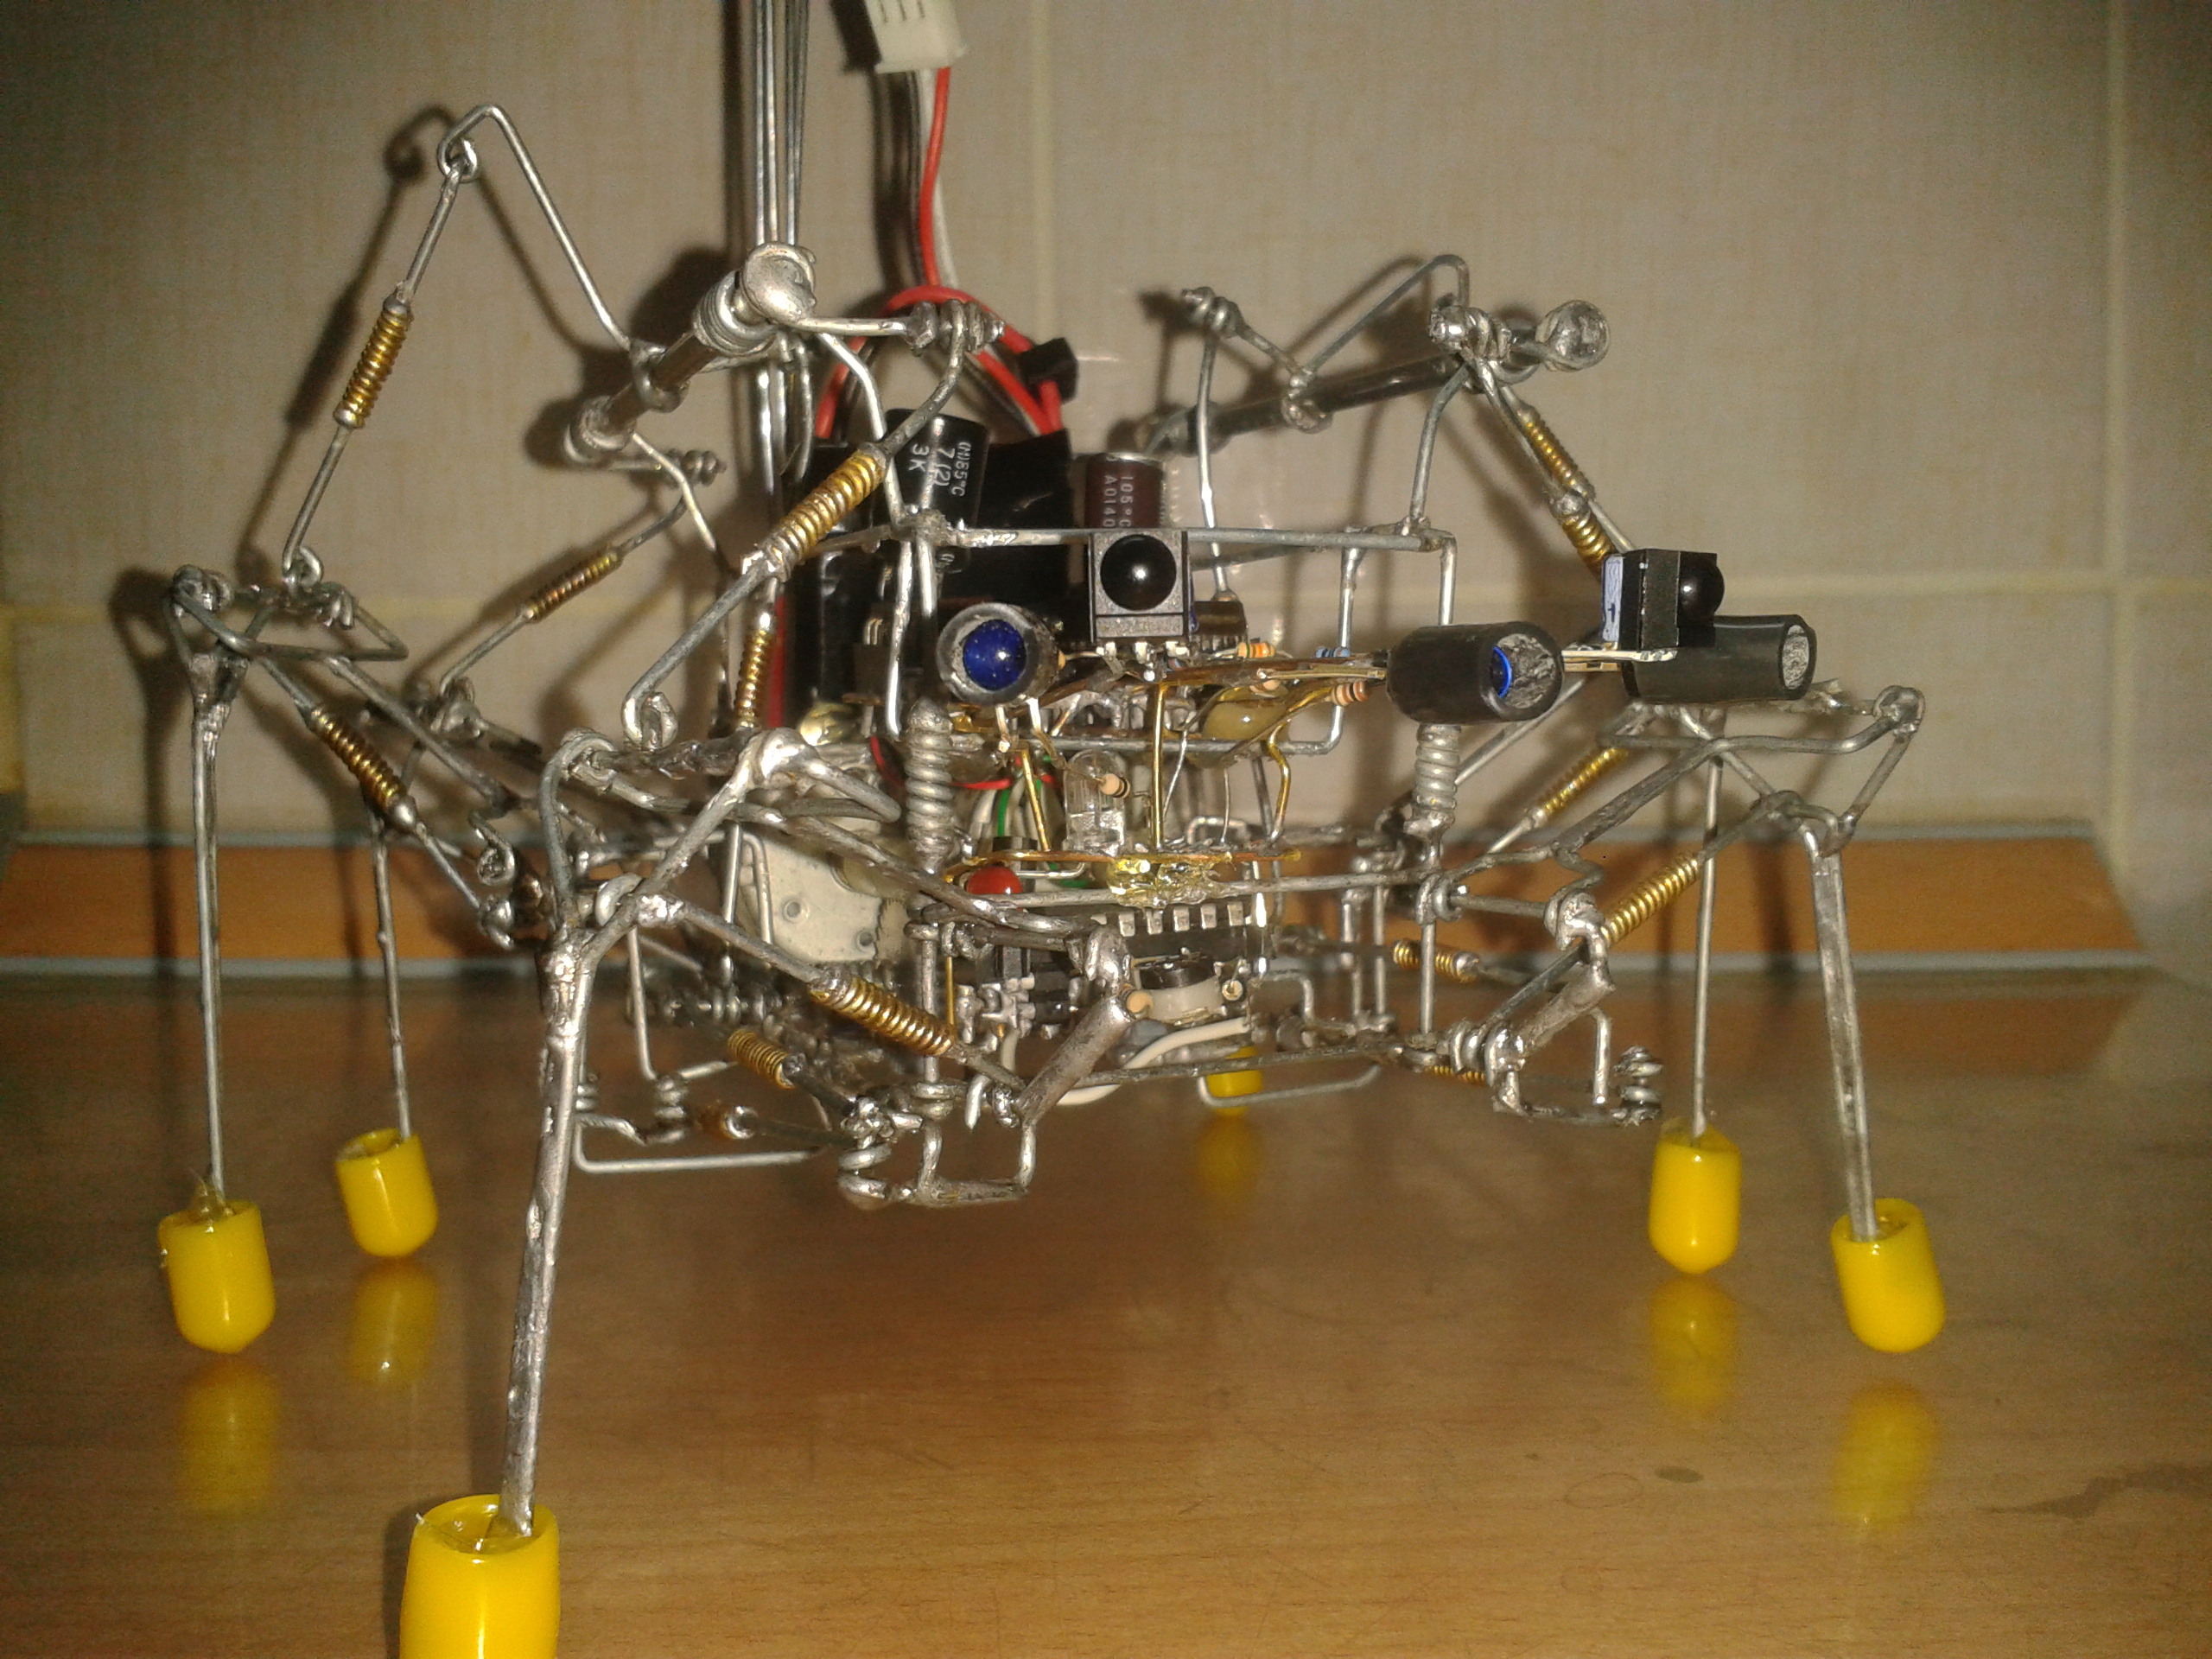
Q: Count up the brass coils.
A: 14